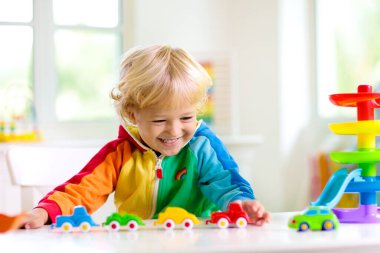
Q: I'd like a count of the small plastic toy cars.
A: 5